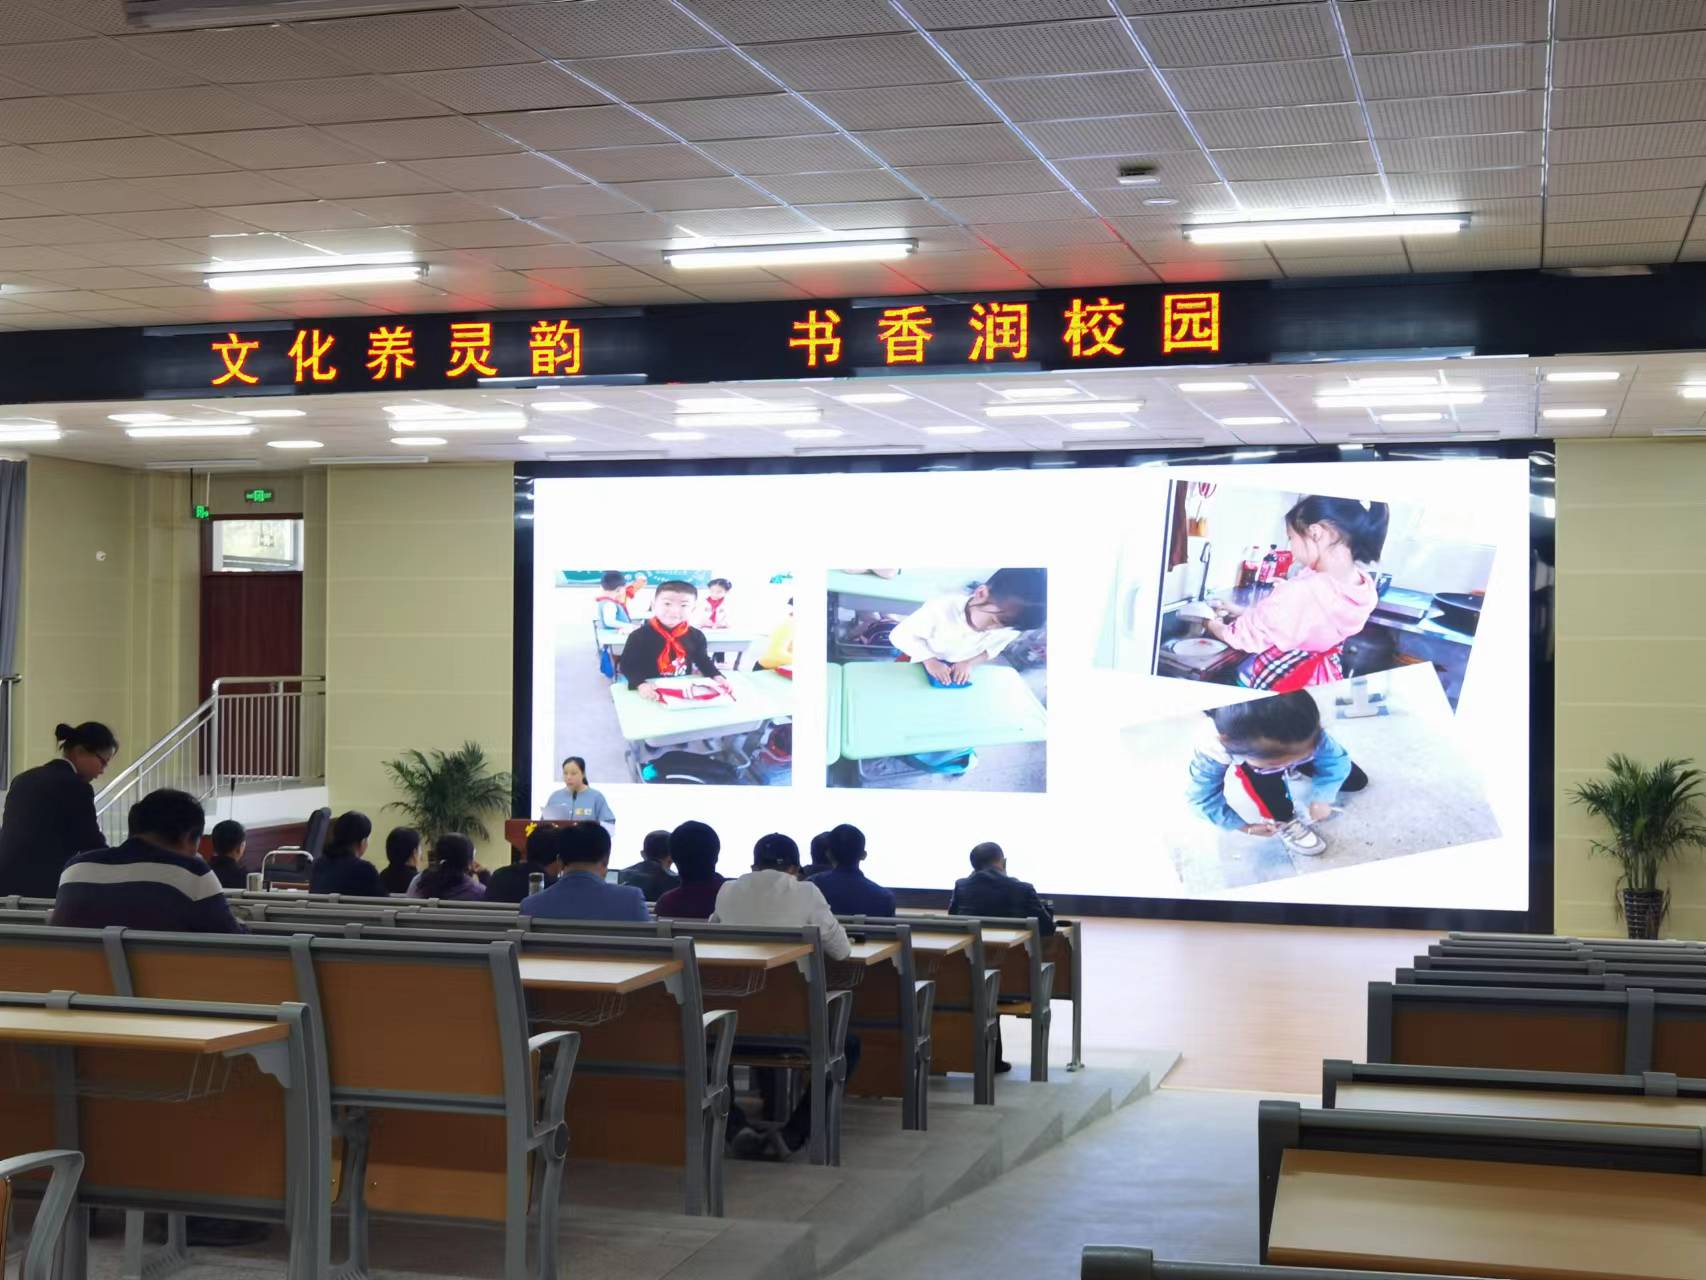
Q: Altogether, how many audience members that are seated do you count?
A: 13